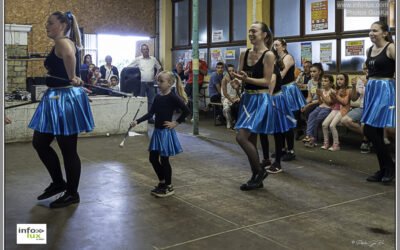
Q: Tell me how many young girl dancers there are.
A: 1